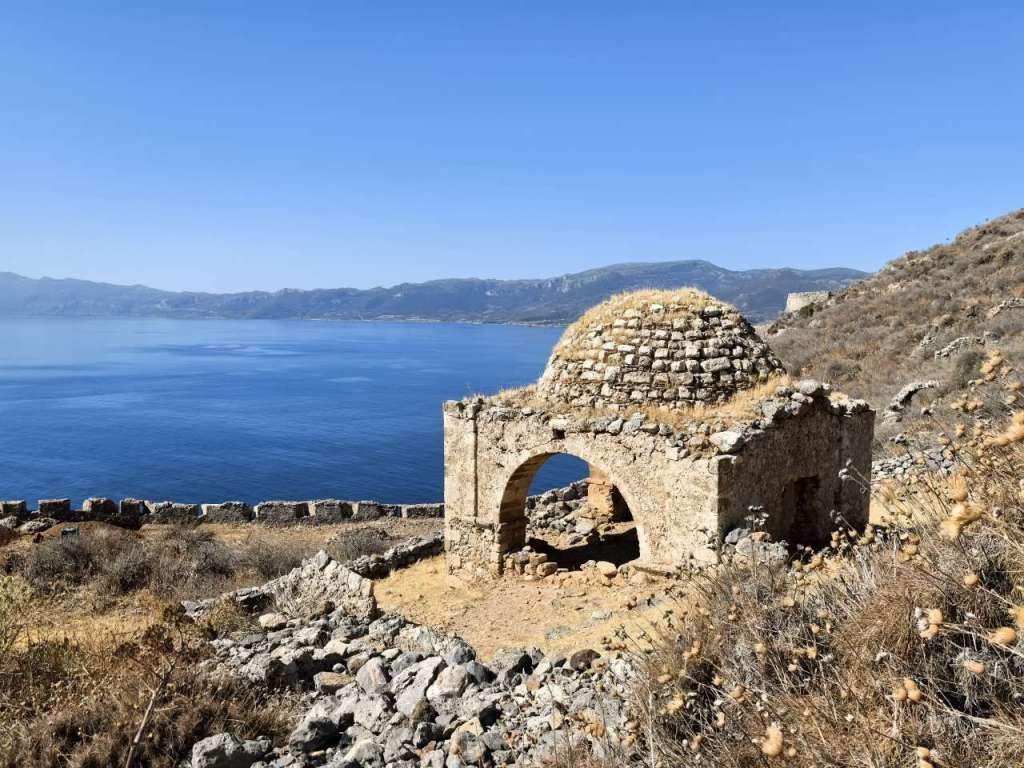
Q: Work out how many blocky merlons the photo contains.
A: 10